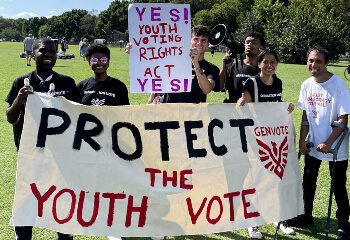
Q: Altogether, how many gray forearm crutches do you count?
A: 2